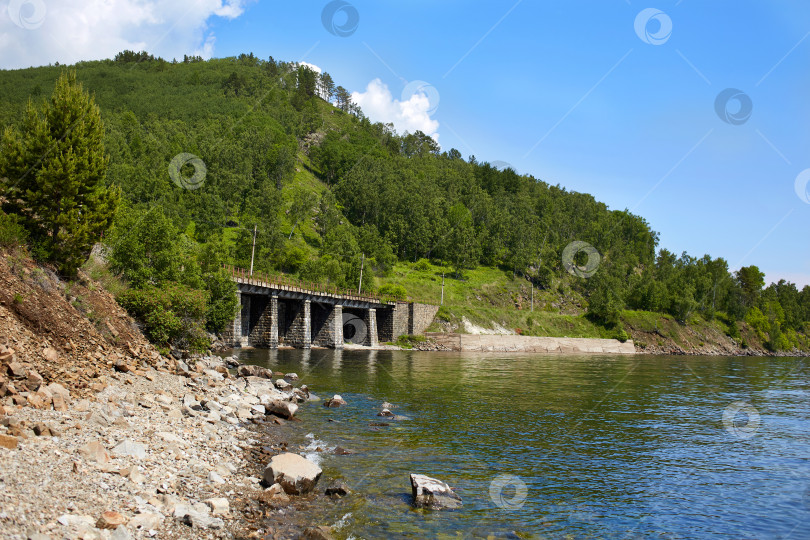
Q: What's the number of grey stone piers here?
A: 5